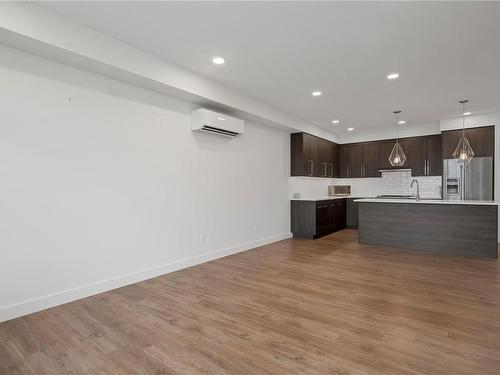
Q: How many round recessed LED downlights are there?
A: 7